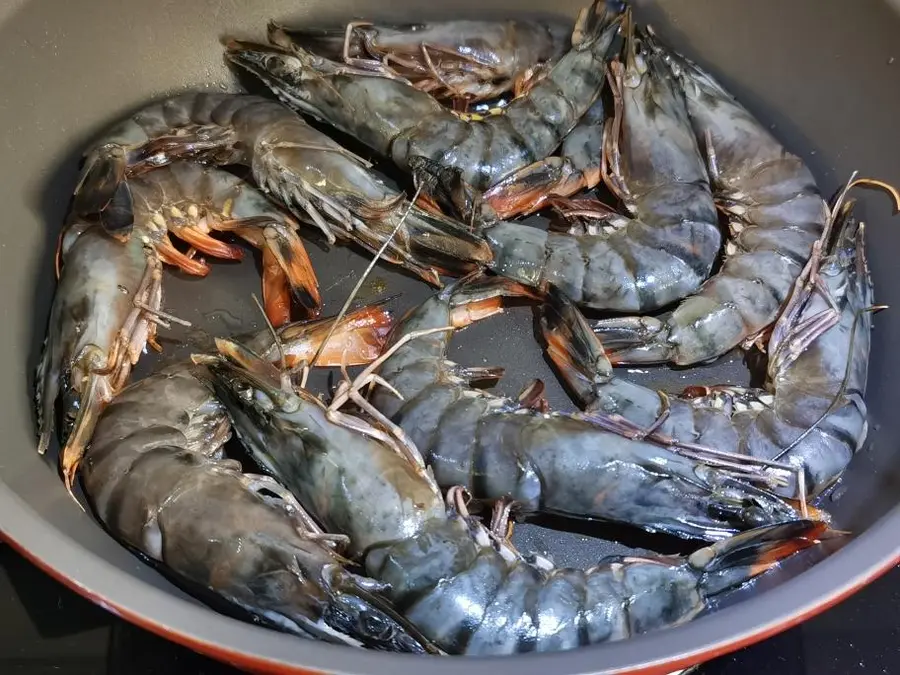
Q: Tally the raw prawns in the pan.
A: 10